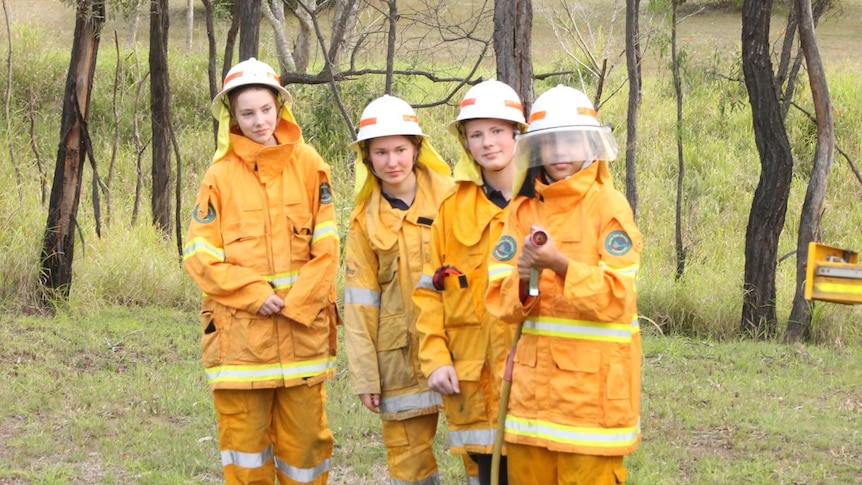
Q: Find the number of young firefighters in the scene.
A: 4